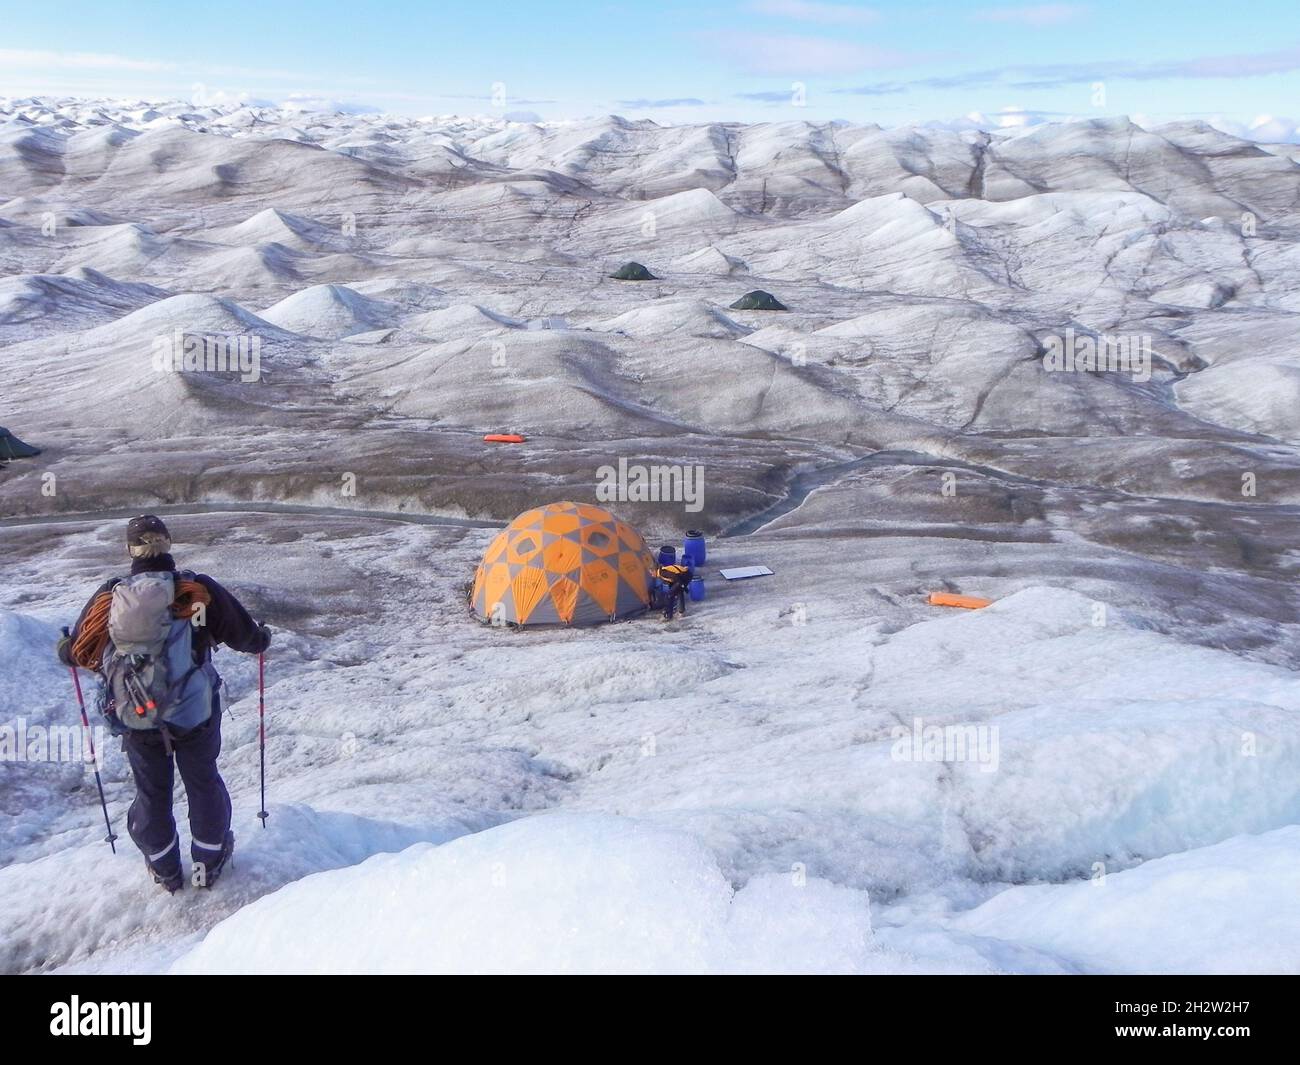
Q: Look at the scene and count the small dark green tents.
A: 3